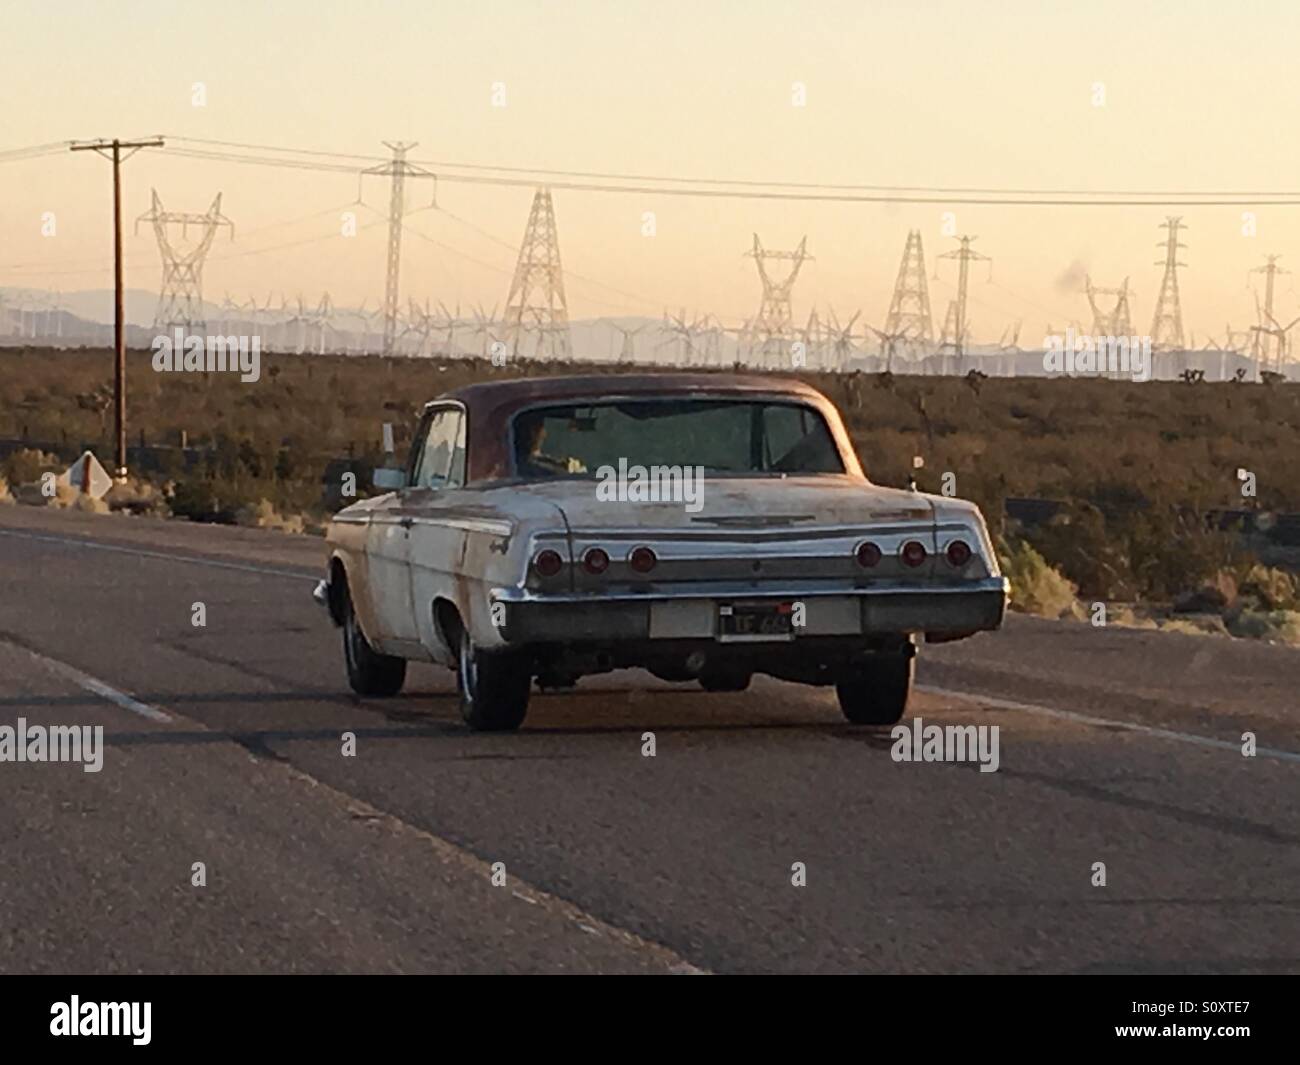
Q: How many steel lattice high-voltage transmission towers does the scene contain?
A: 9